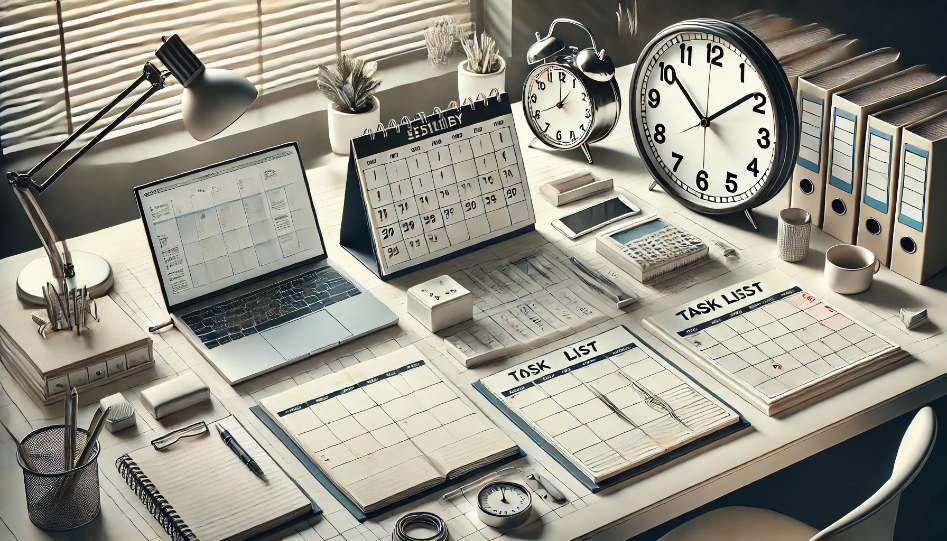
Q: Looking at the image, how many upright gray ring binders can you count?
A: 4